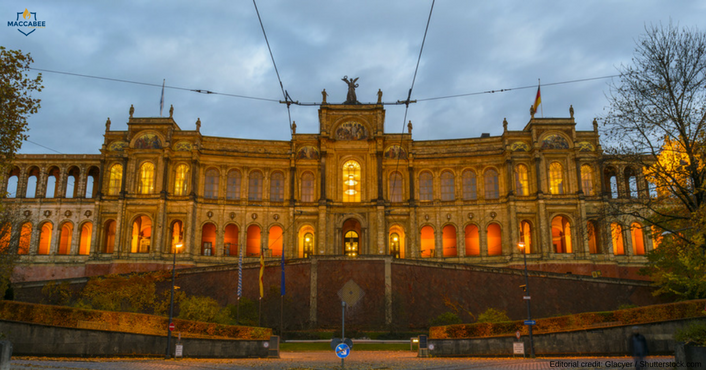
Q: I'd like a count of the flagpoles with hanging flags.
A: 5